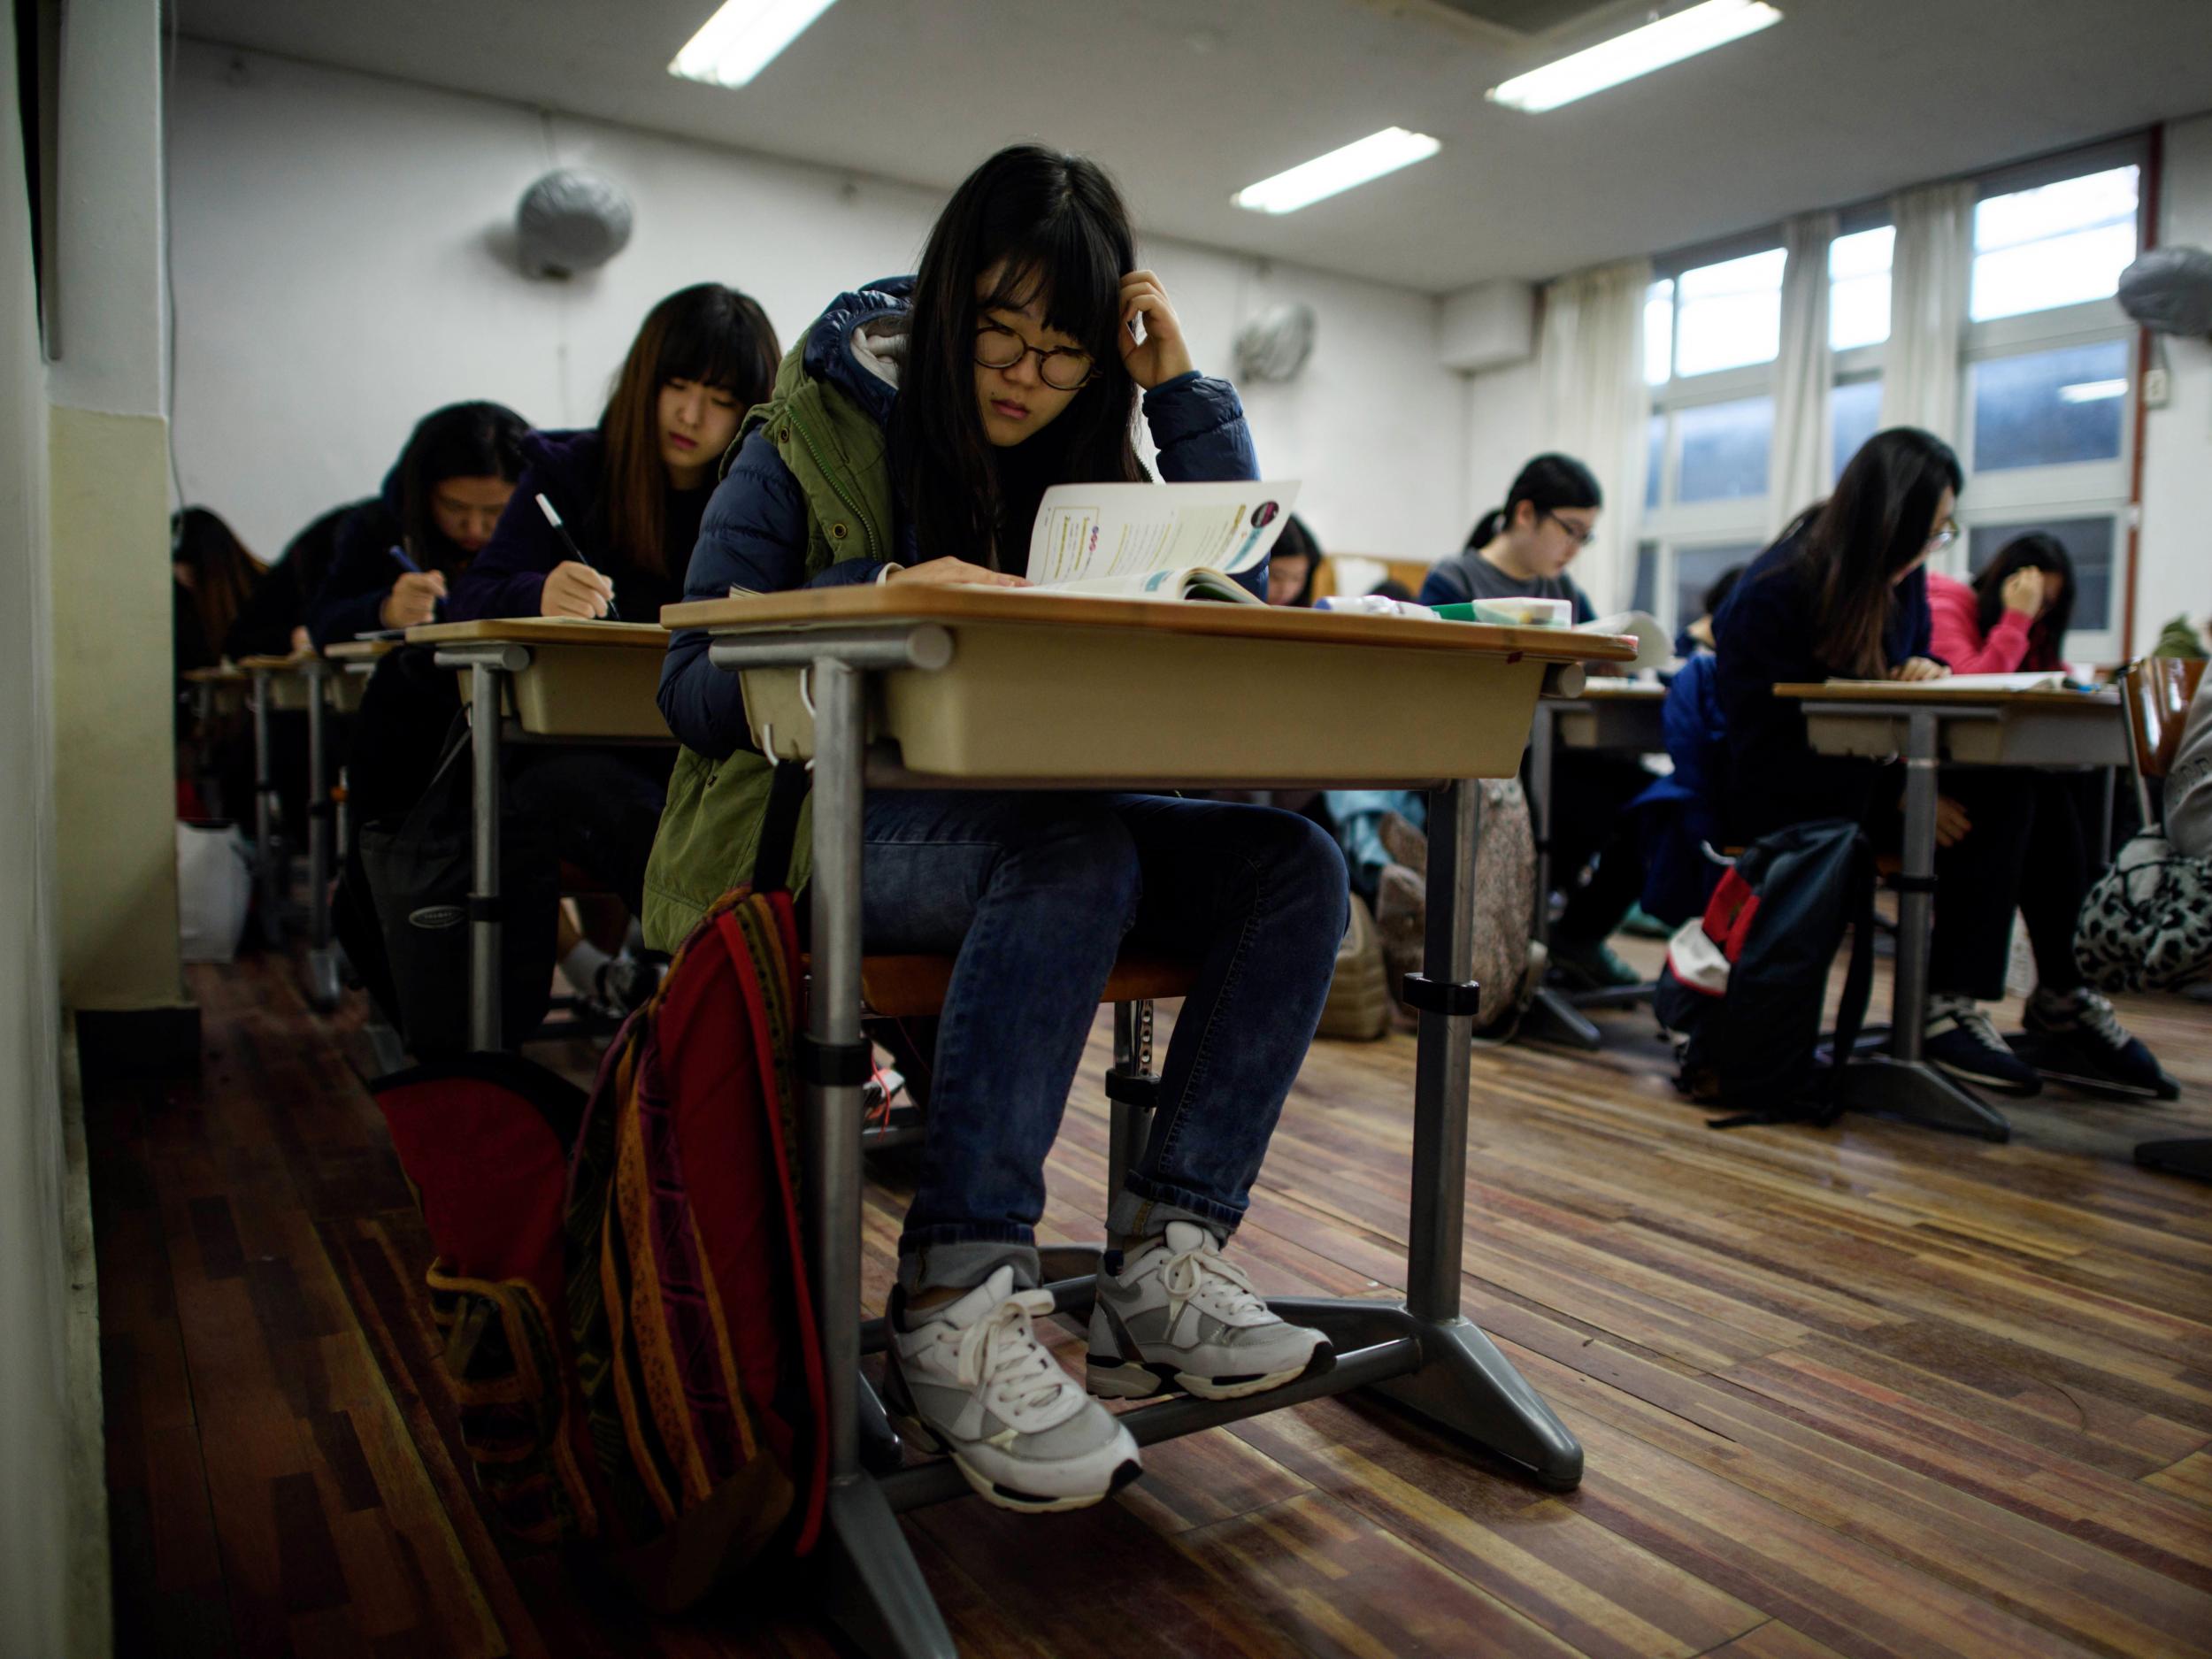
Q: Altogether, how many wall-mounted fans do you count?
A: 3